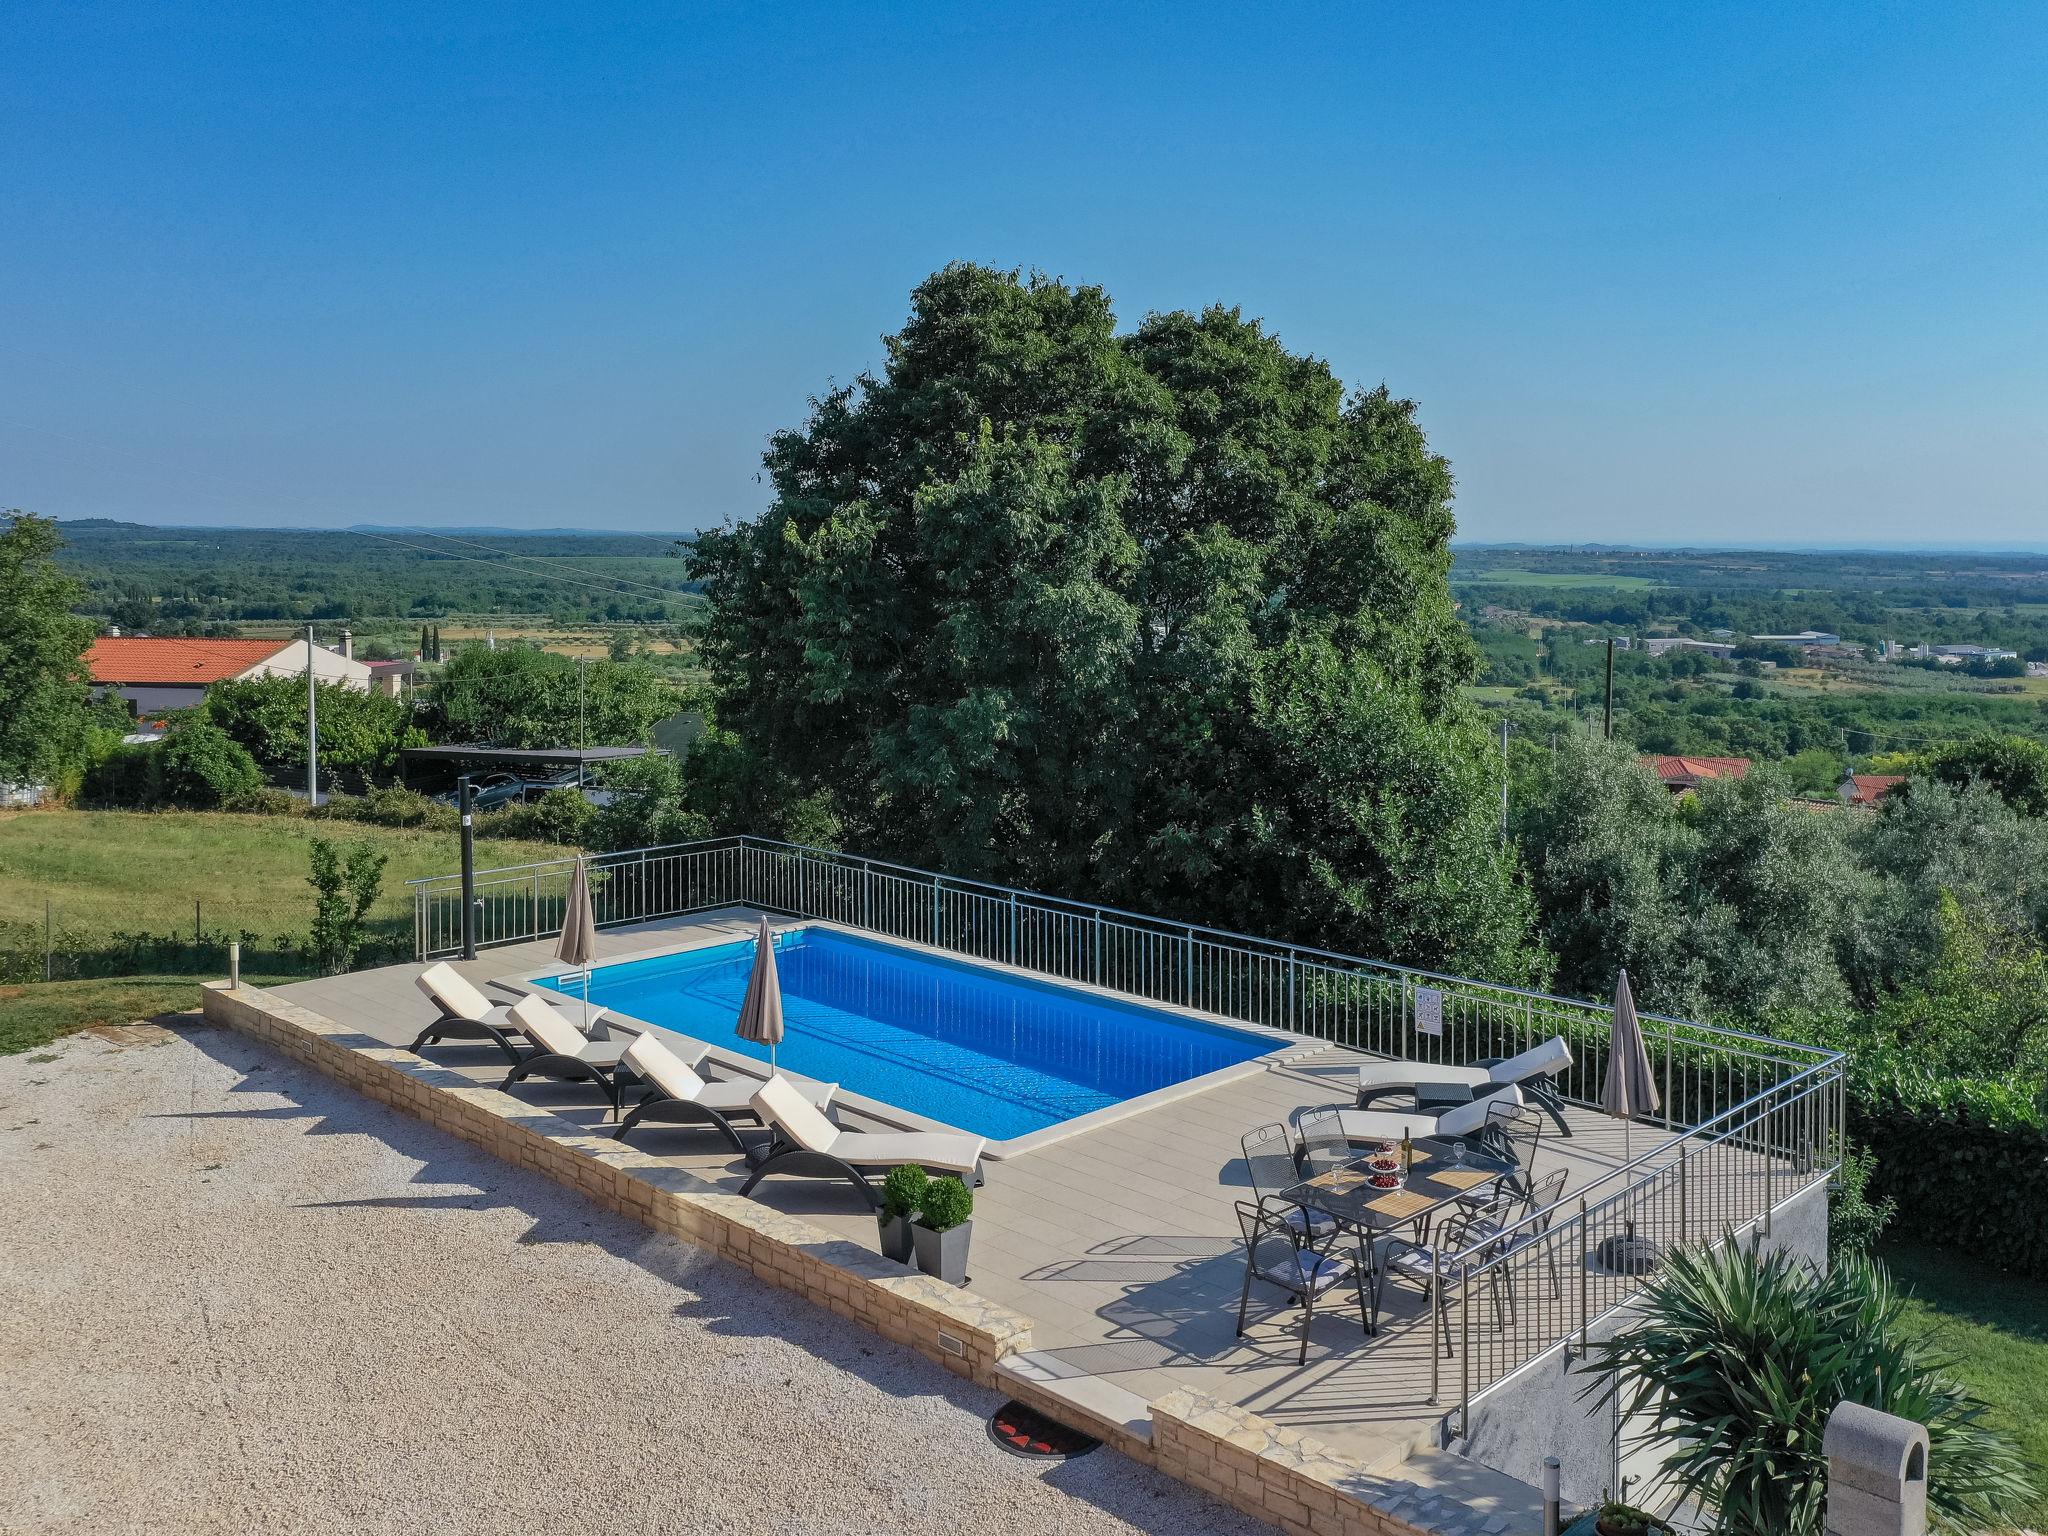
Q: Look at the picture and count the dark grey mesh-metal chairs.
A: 6